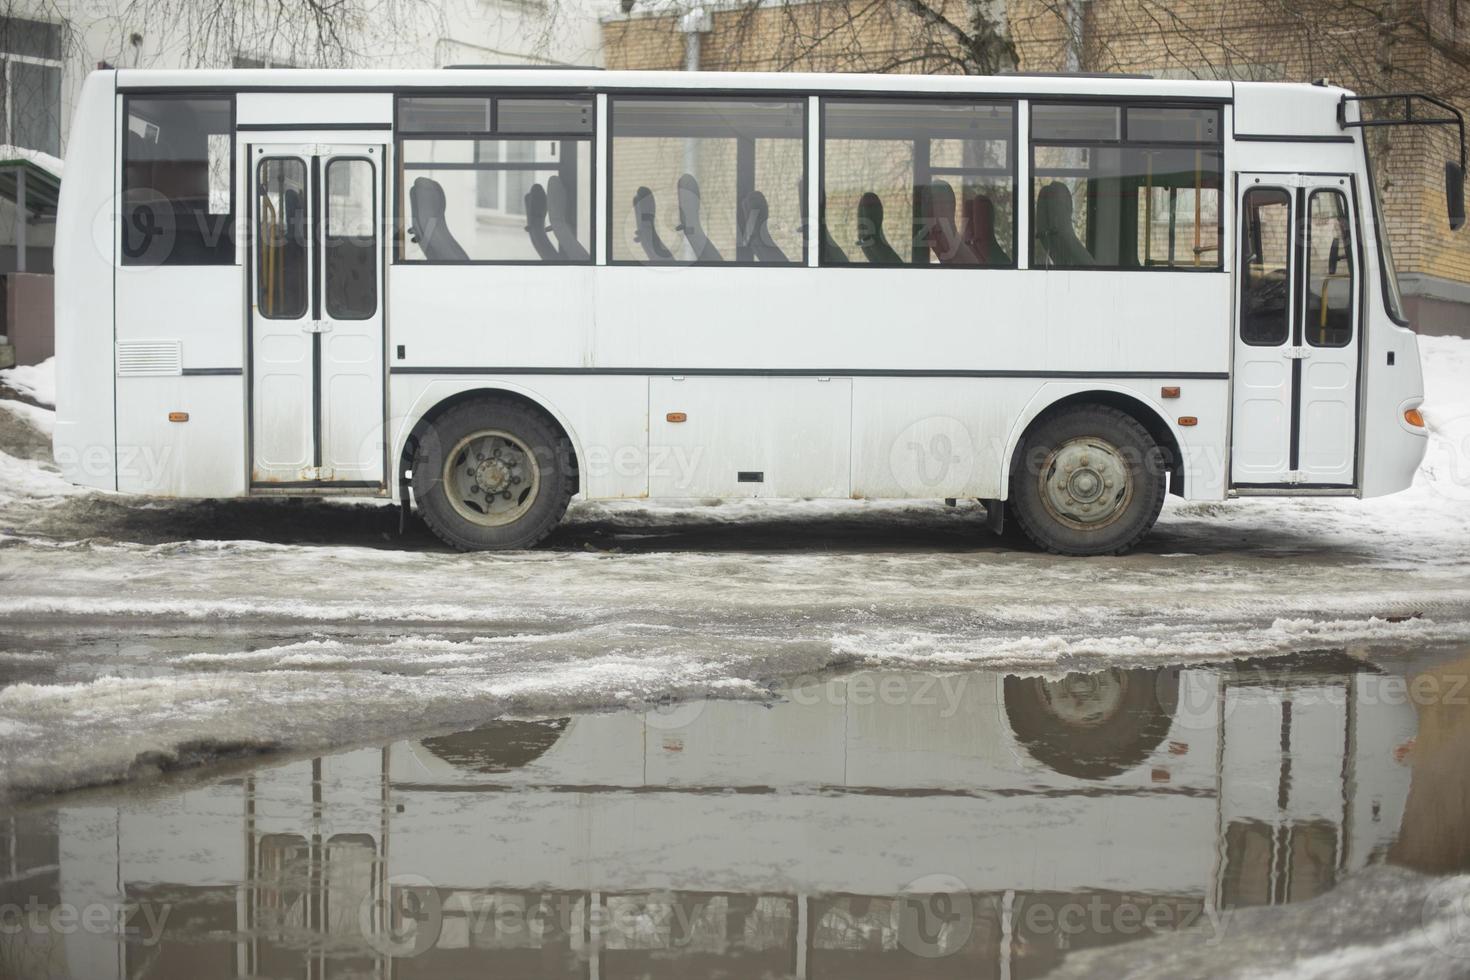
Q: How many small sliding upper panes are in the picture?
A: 4